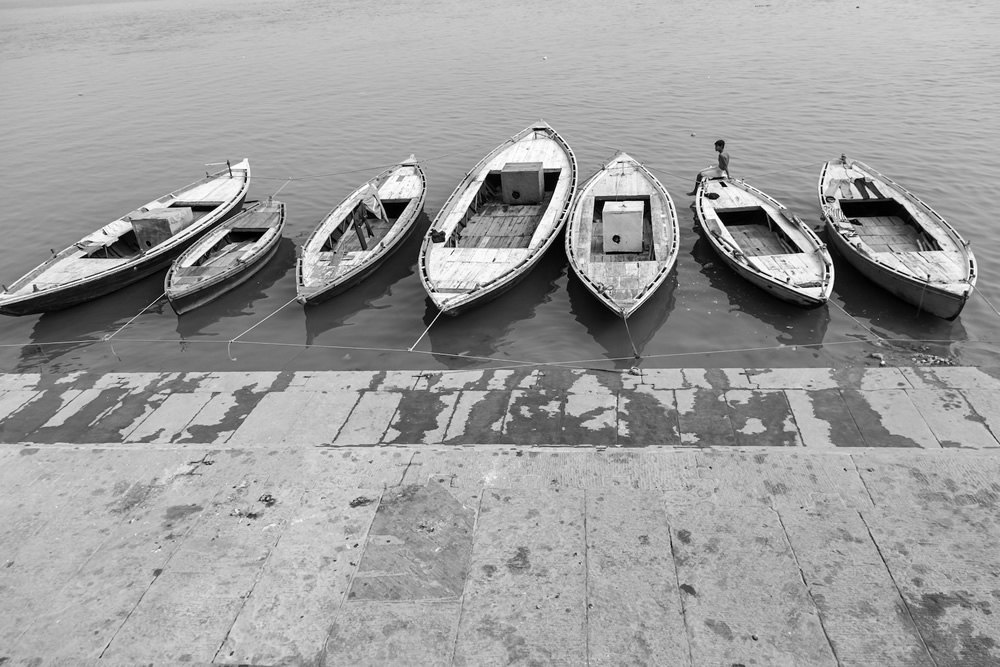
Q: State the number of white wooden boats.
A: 7